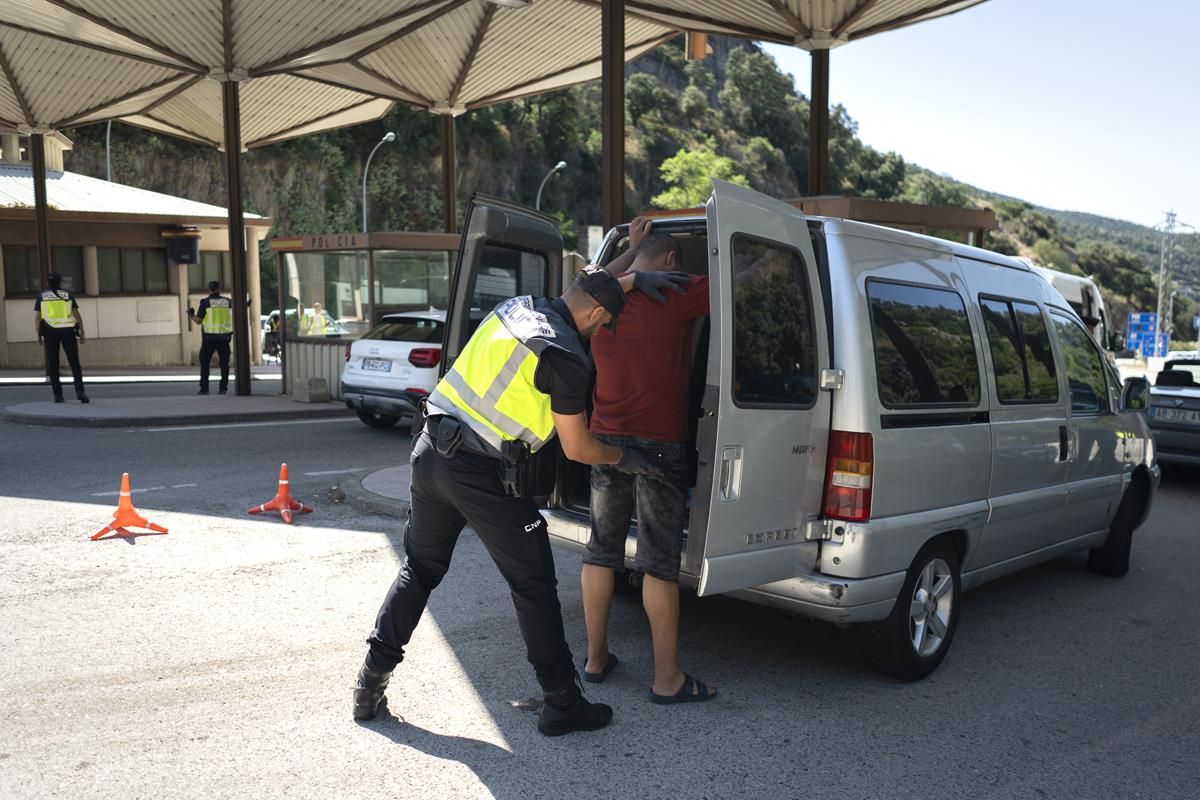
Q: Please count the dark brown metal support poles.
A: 5